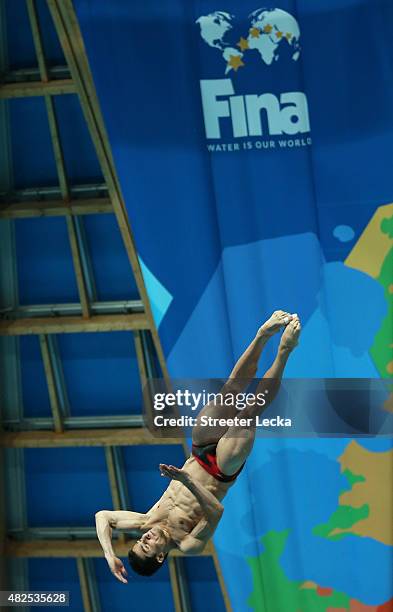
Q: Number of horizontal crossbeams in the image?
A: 5